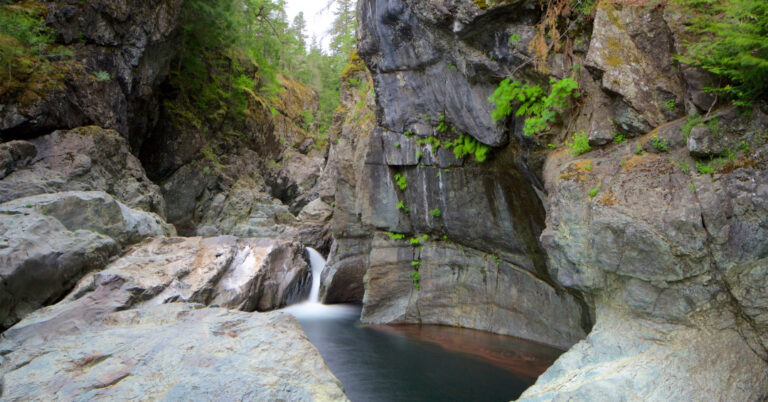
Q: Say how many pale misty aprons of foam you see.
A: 1